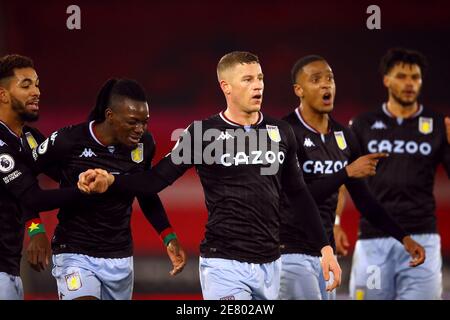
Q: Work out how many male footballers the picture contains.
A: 5